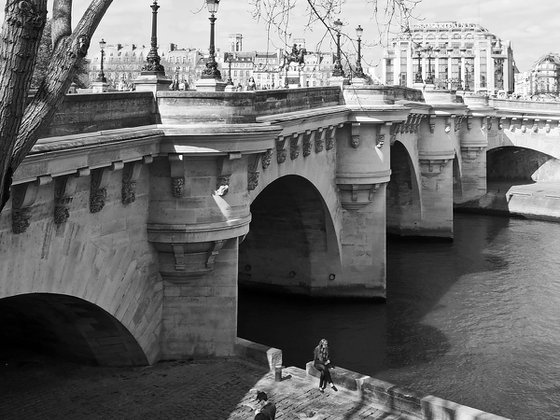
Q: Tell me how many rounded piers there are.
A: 4